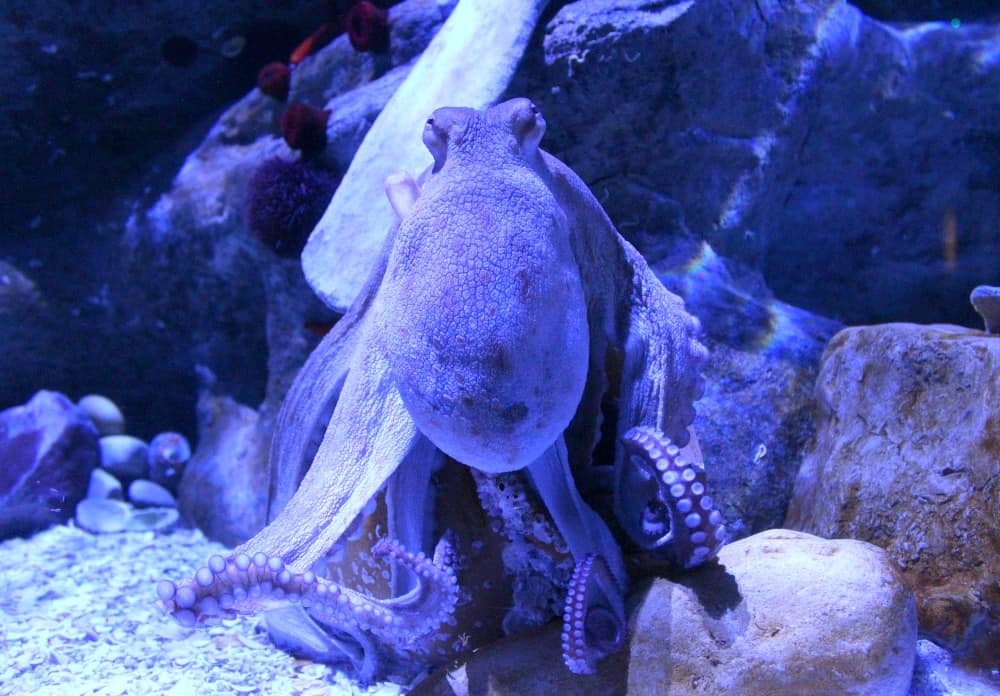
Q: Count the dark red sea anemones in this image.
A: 3